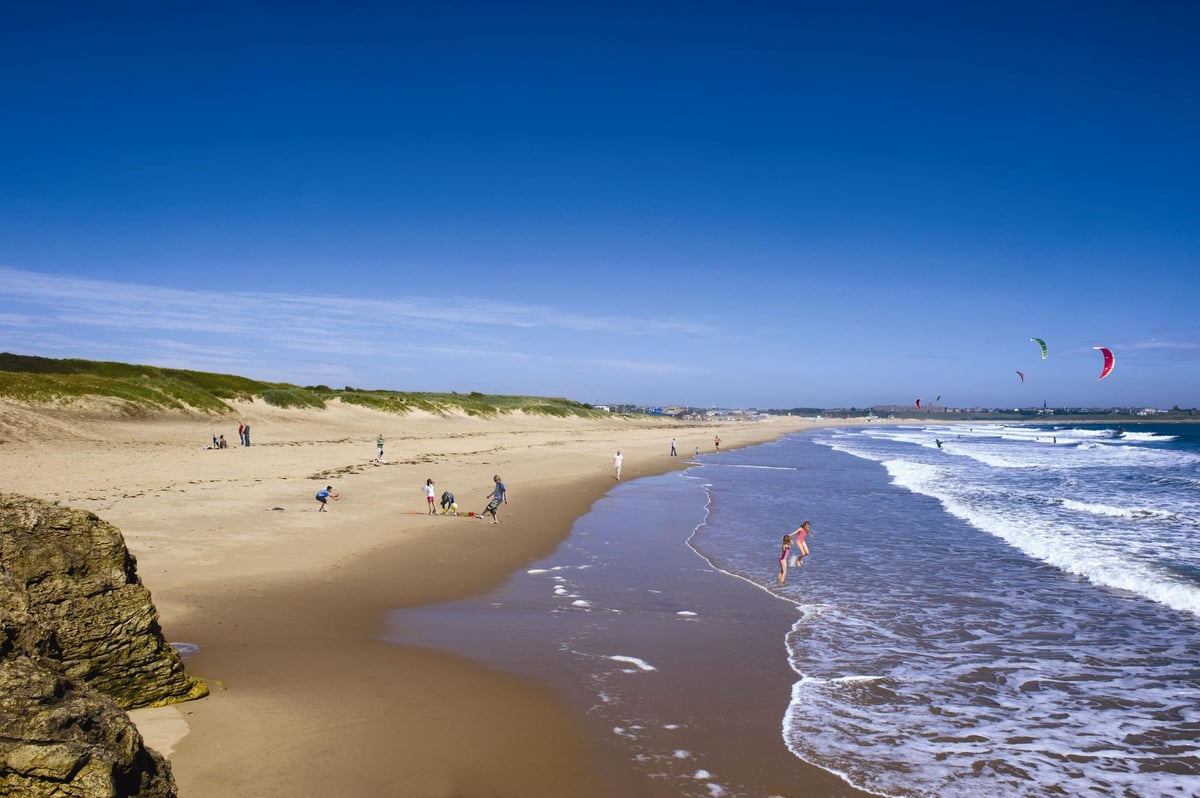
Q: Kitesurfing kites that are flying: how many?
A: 5